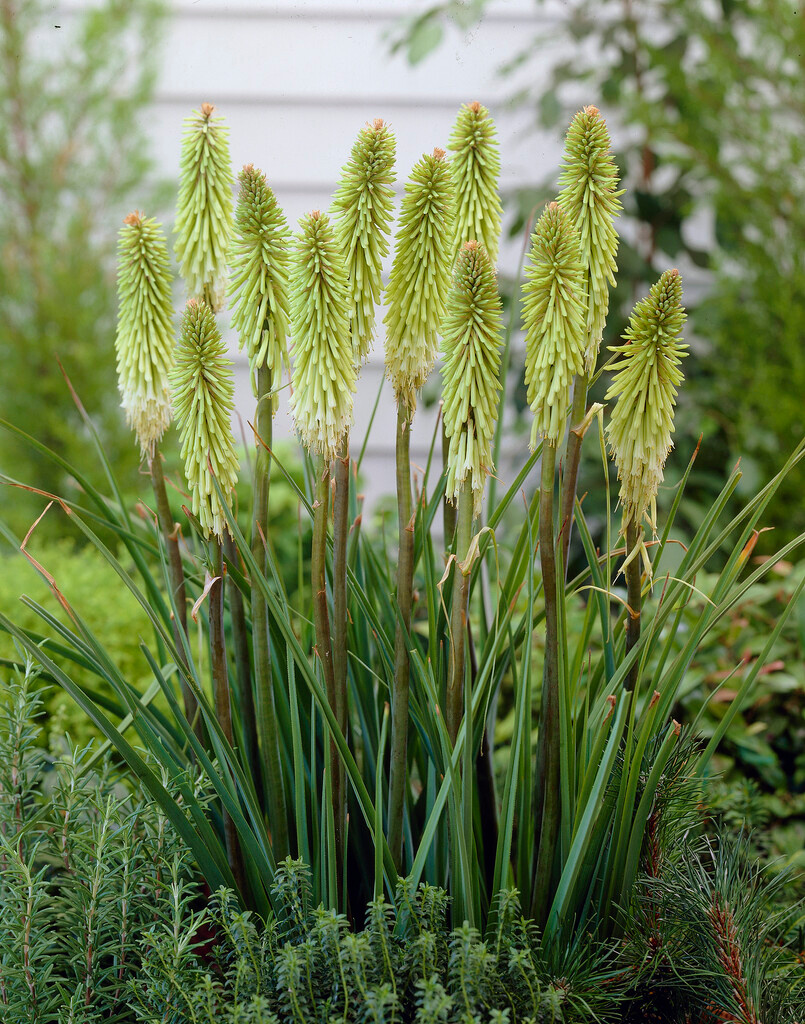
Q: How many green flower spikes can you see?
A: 12